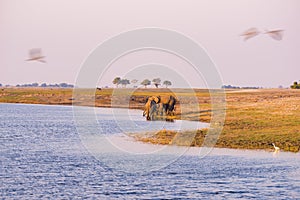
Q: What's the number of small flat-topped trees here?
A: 5